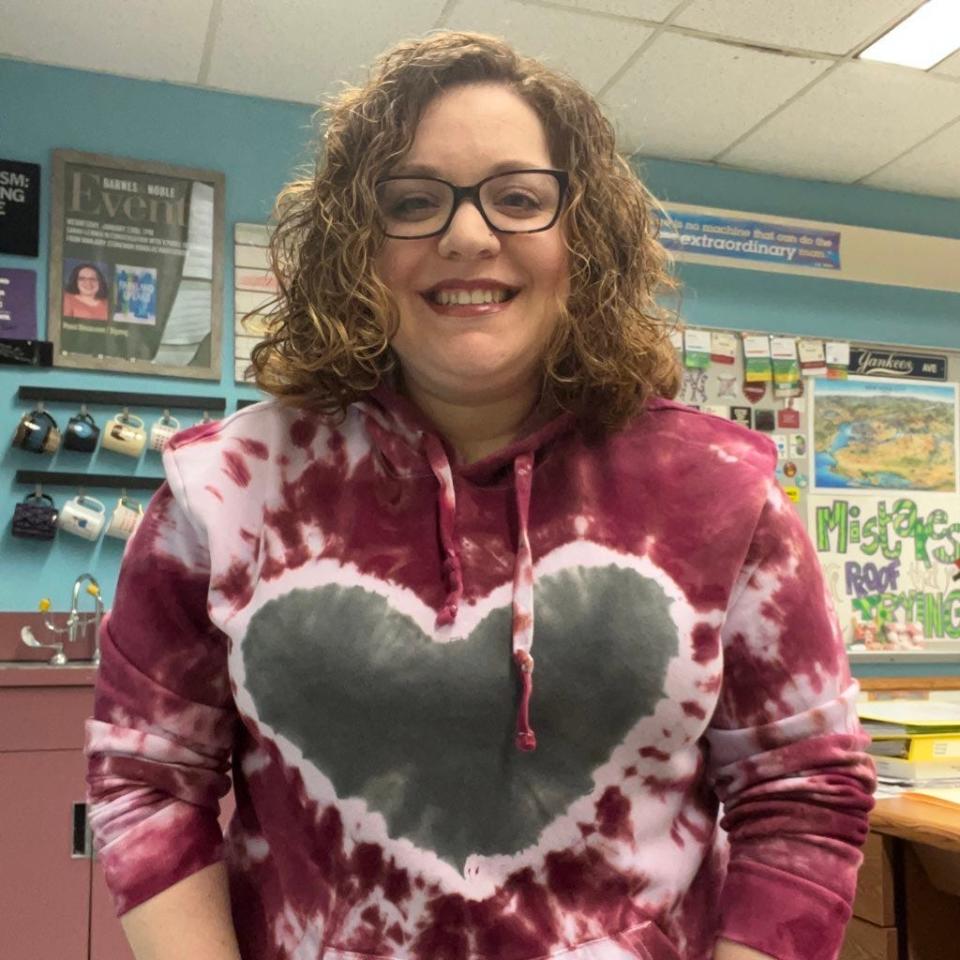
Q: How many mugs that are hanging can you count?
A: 7